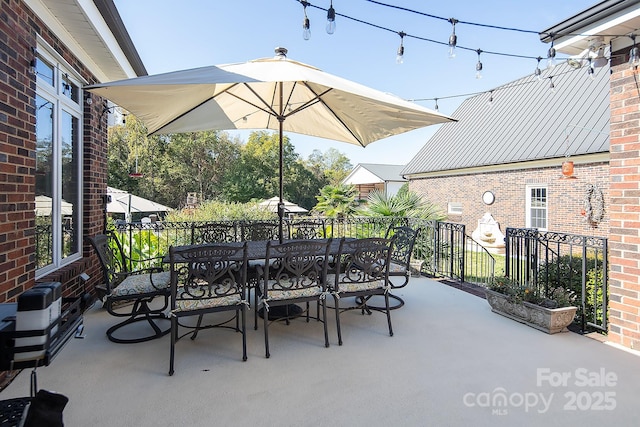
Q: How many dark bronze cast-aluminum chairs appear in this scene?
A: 8